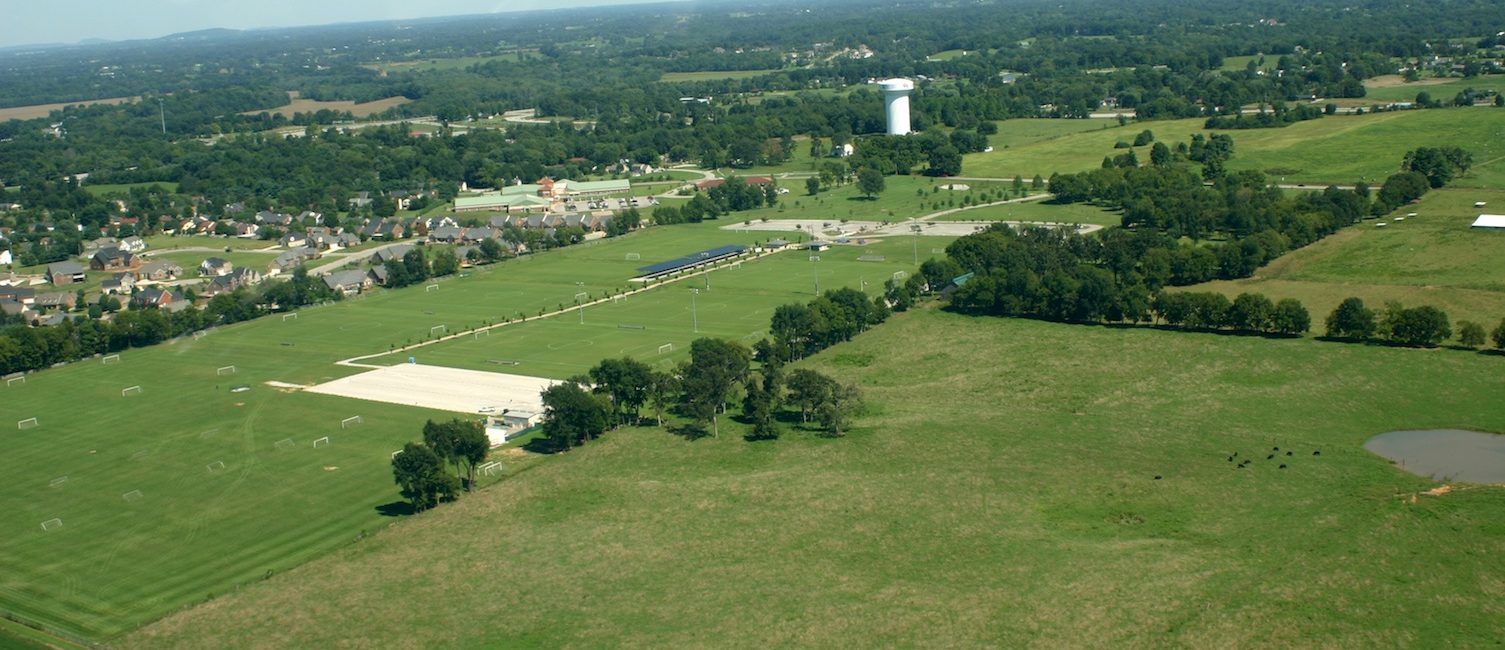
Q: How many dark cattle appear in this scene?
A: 10